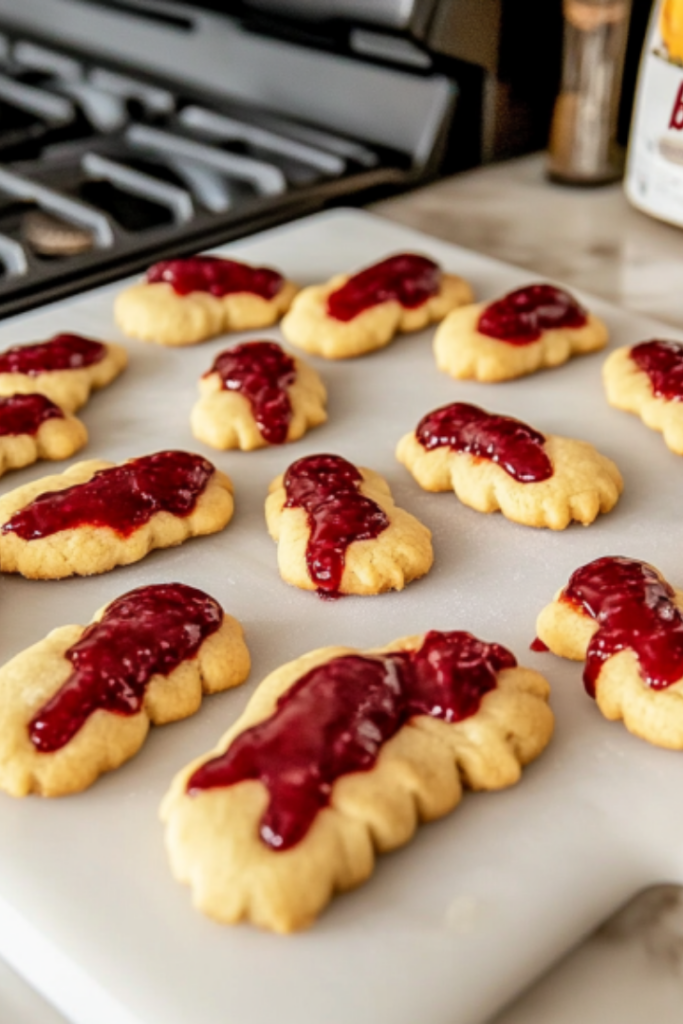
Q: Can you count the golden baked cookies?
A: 13